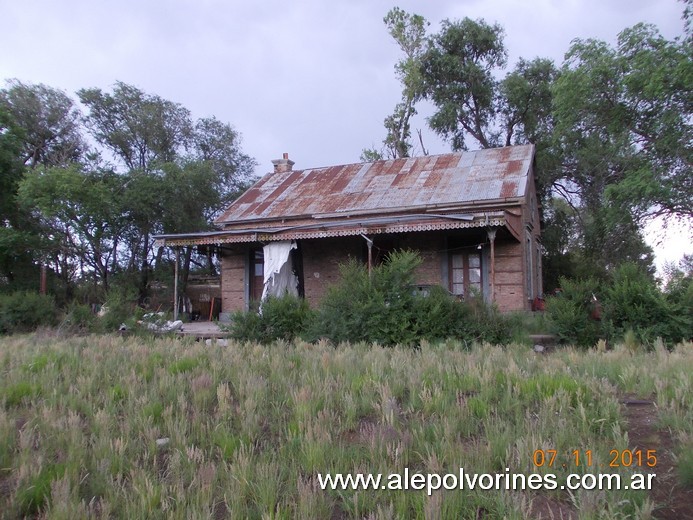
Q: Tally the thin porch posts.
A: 3